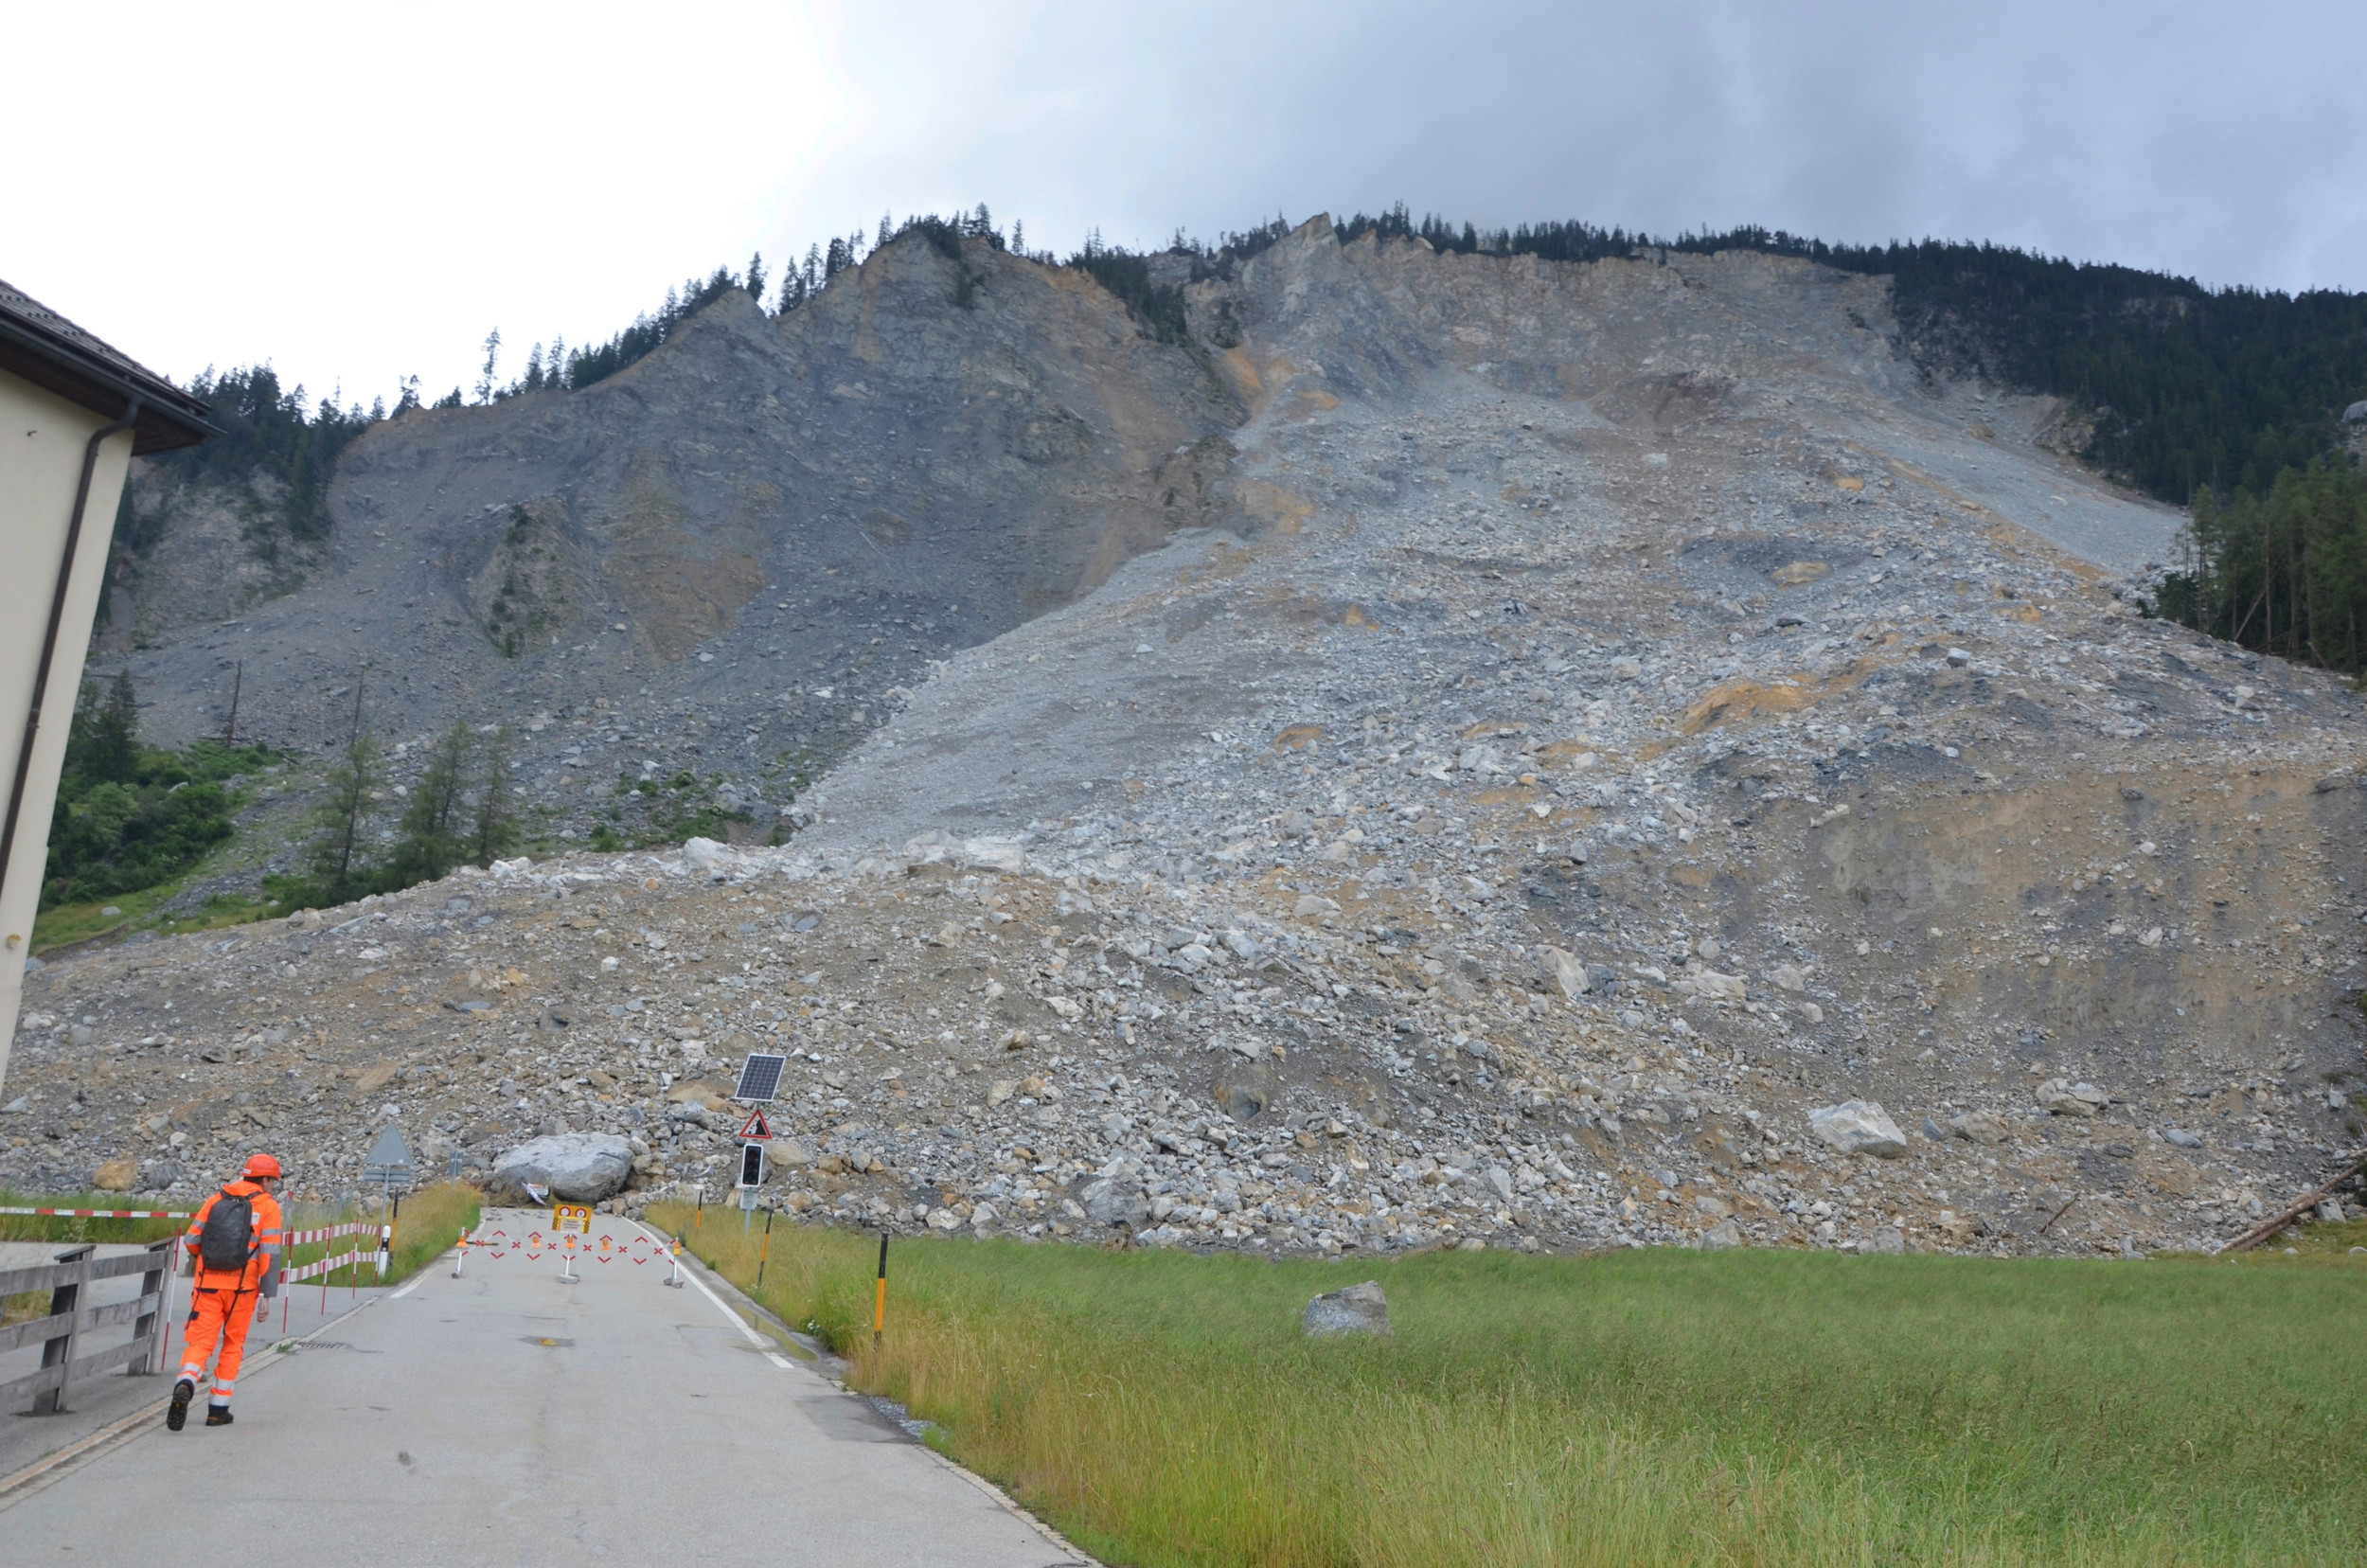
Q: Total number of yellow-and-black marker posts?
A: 4